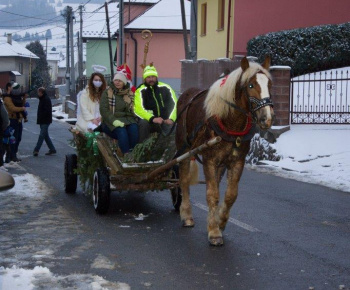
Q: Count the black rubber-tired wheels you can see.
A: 3